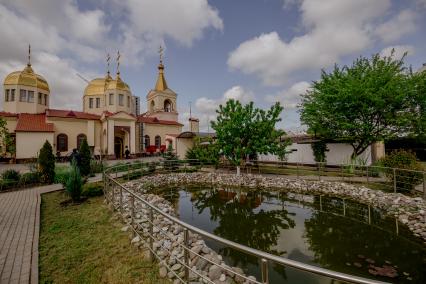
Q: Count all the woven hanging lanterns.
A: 0